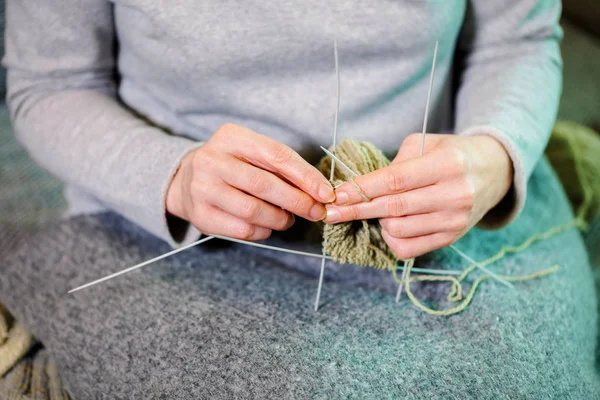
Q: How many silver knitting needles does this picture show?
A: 5